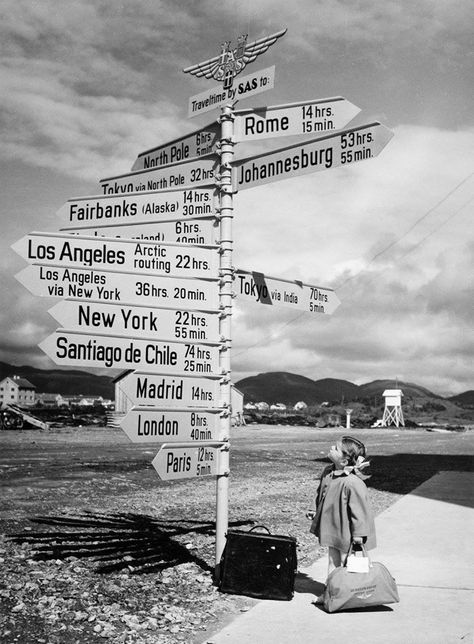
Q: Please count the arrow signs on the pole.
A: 14